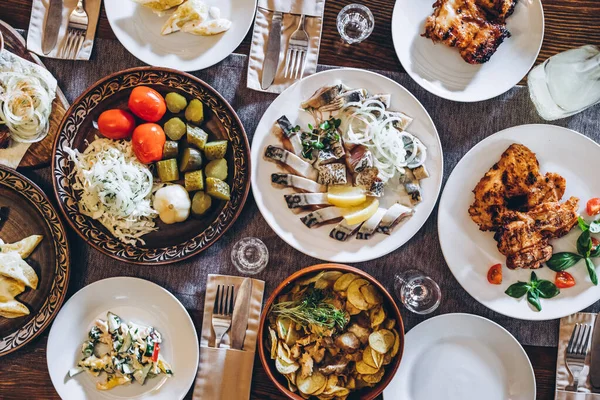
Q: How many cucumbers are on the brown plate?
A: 12